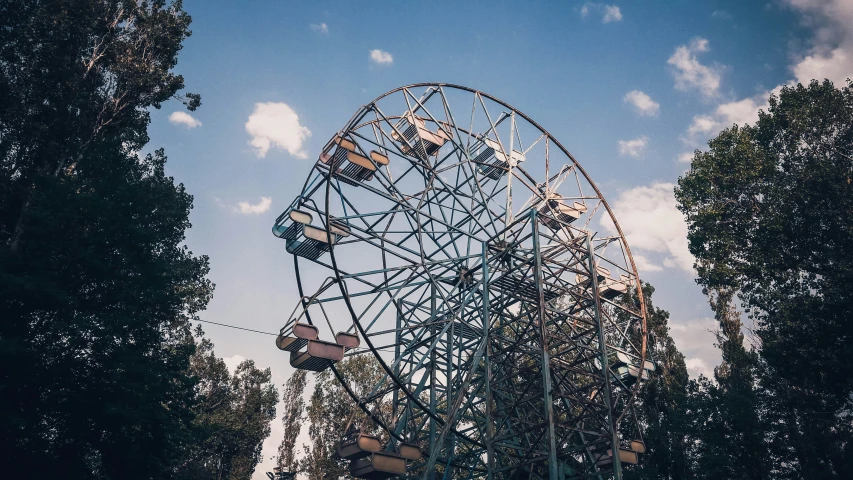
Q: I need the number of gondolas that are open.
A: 10